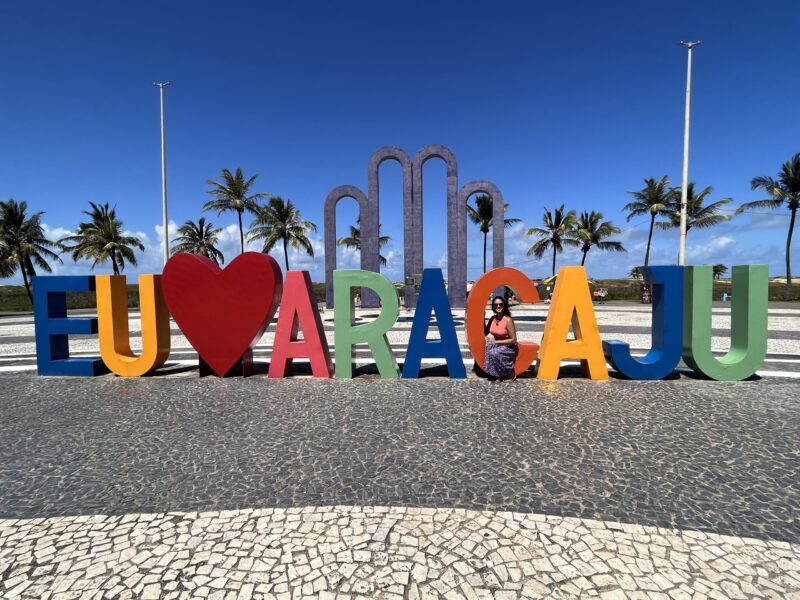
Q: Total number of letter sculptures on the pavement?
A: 9